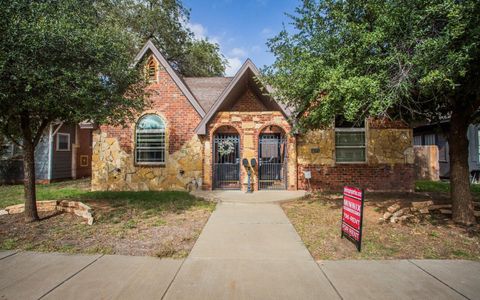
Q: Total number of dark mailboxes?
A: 2